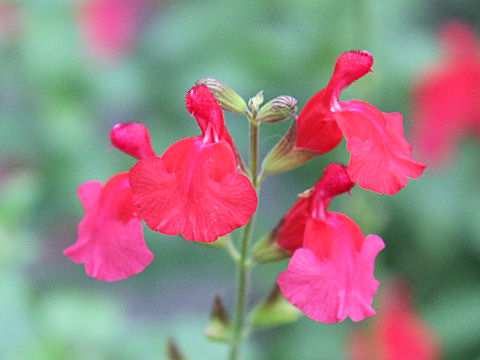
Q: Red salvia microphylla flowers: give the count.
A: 4